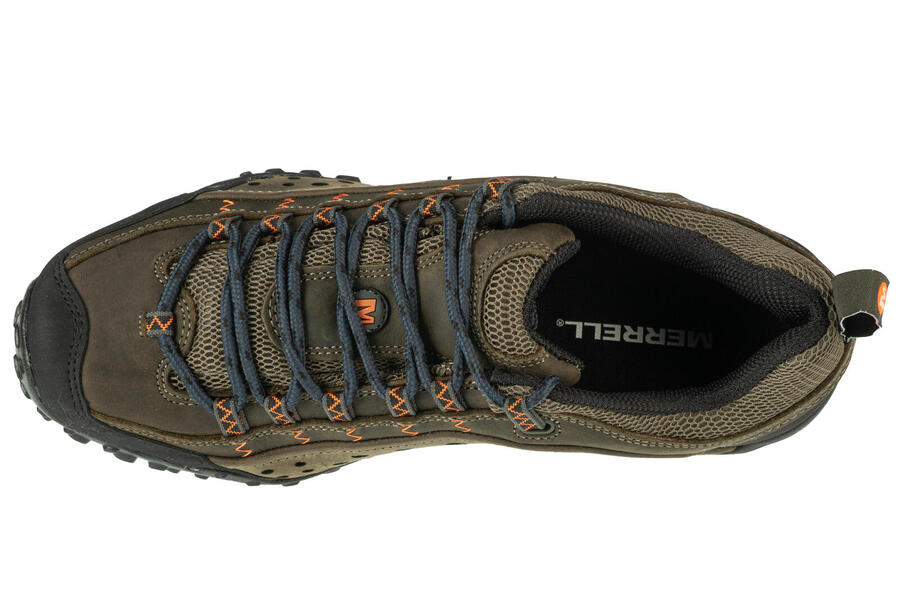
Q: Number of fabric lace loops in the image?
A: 13